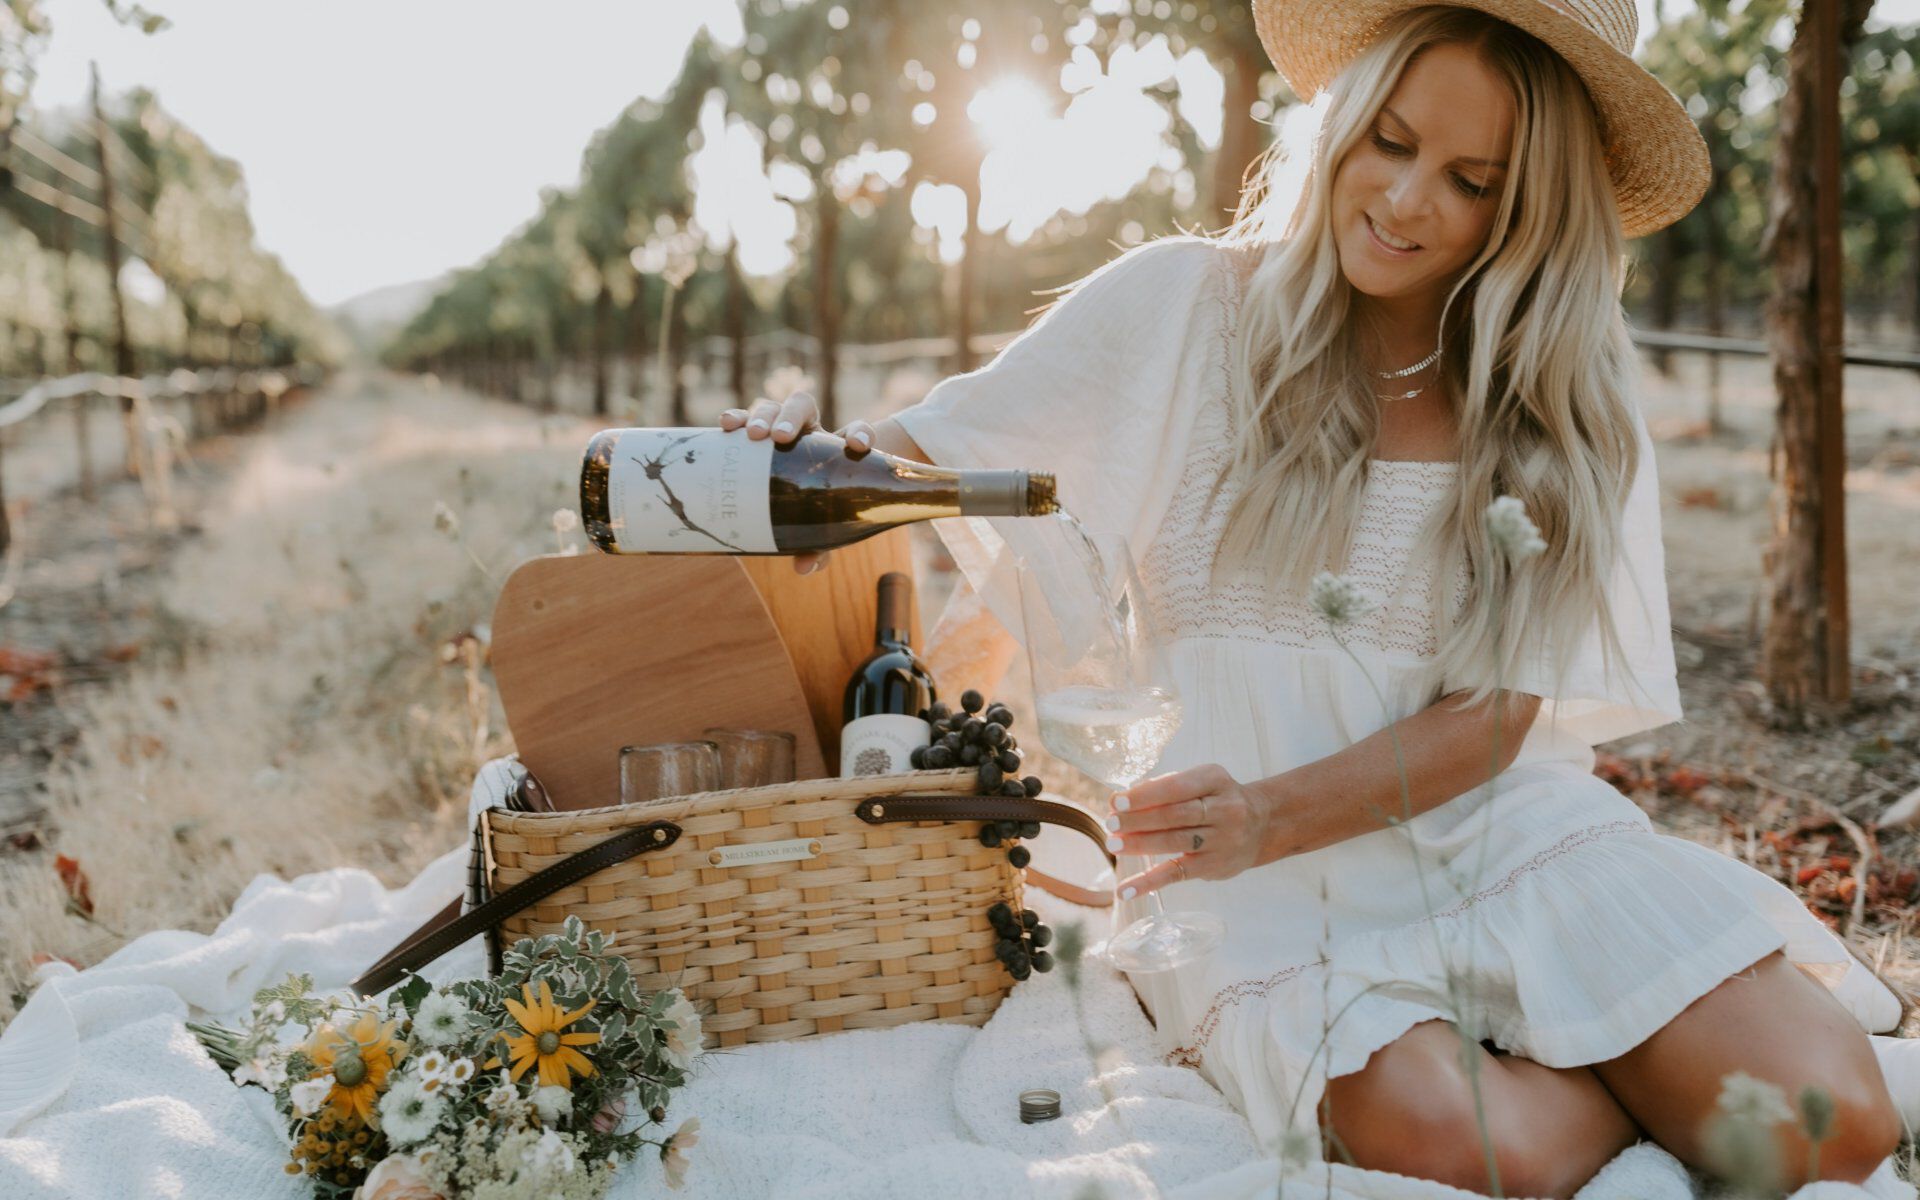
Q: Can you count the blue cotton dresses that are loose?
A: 0